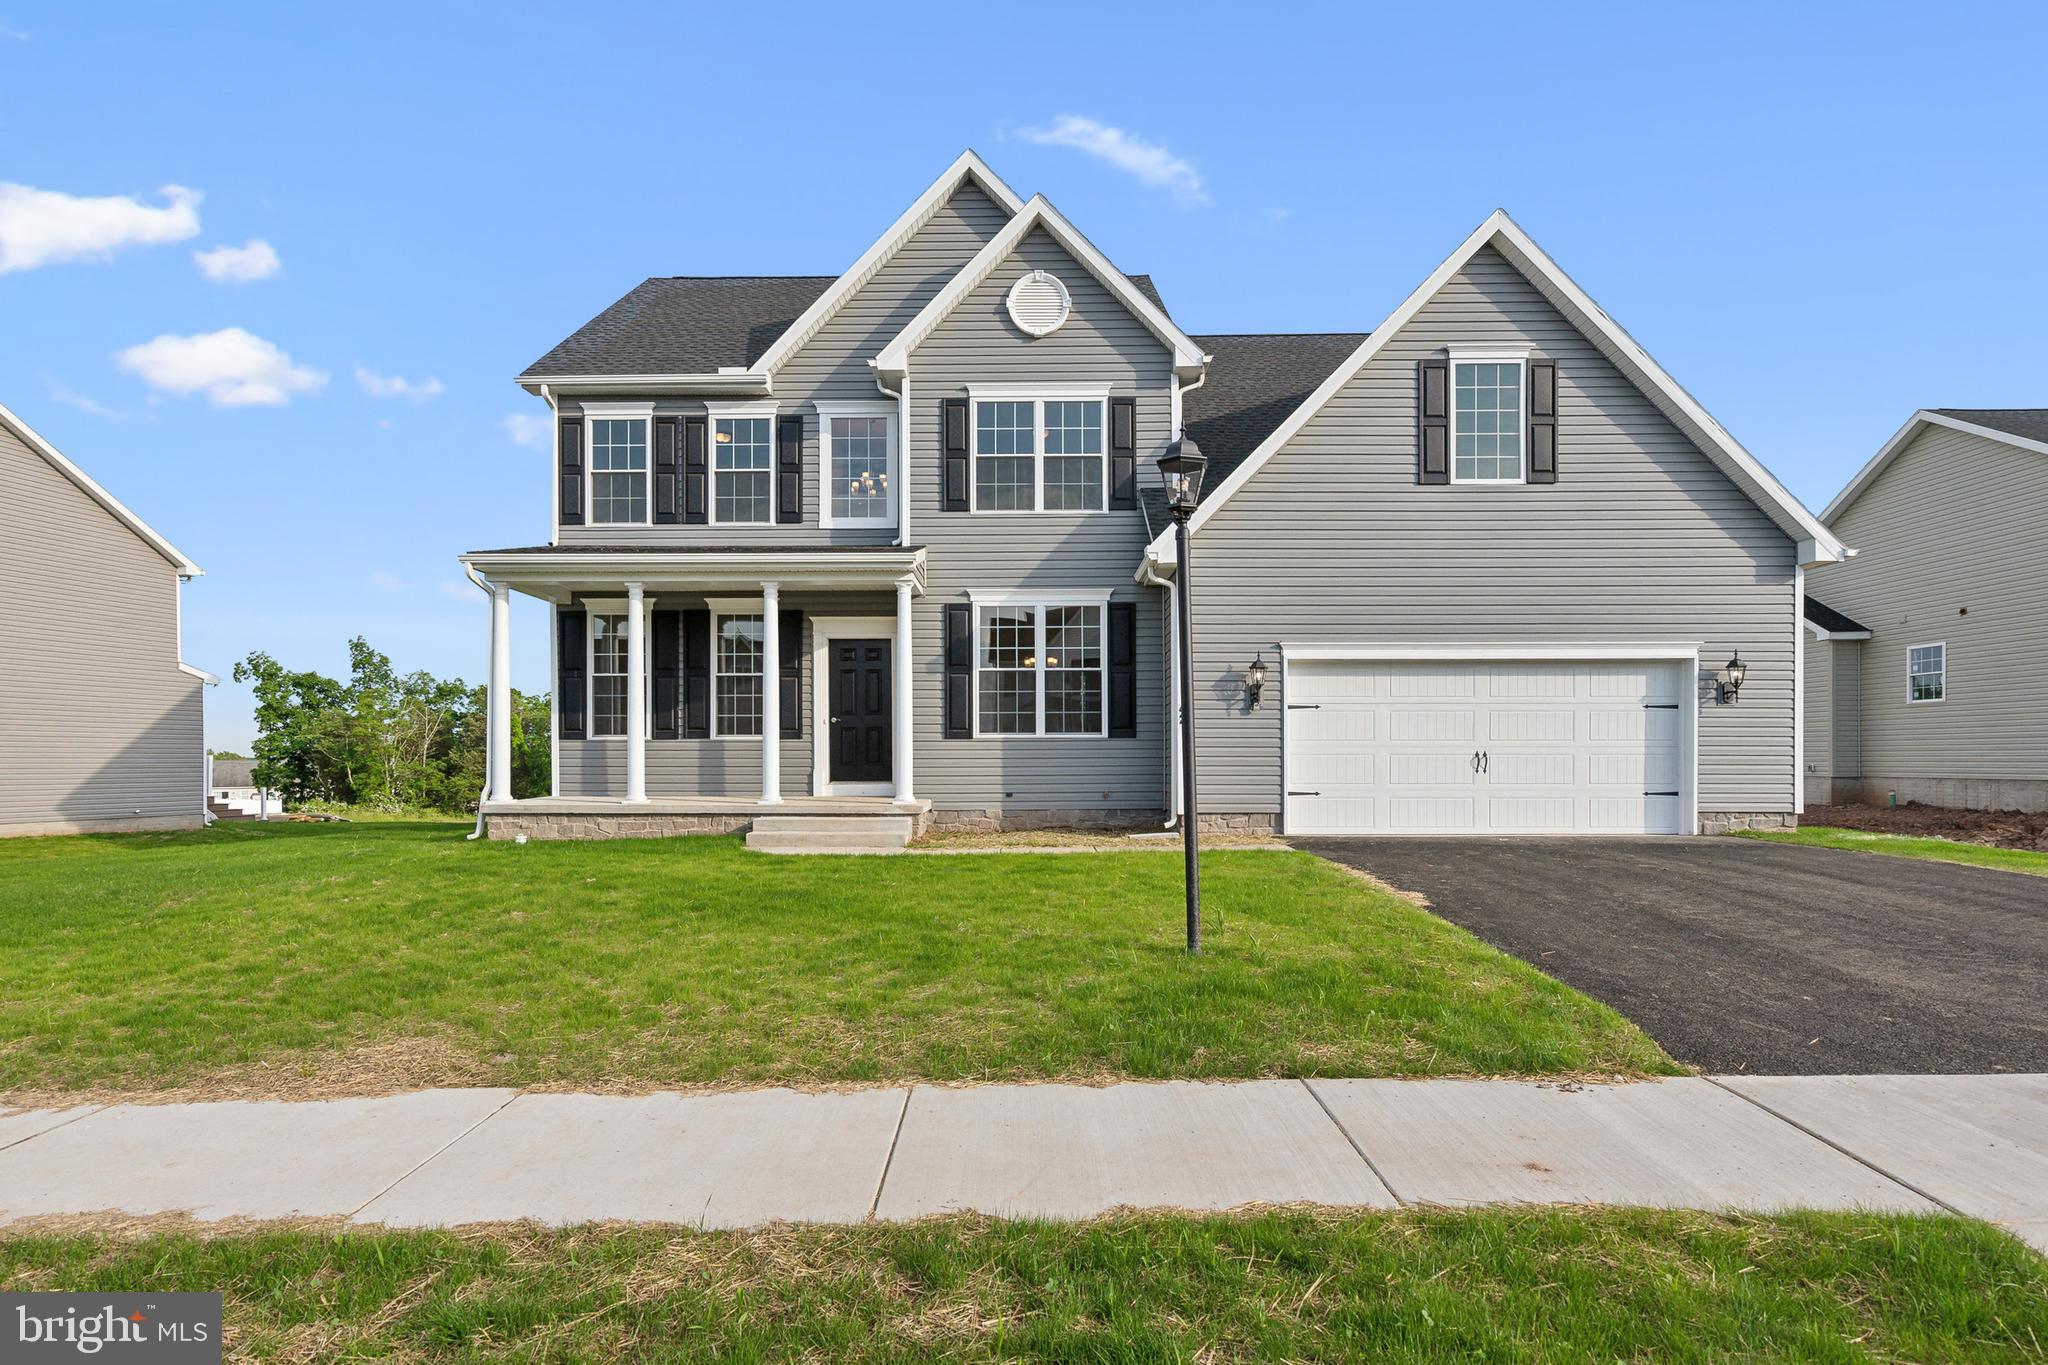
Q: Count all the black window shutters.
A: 14